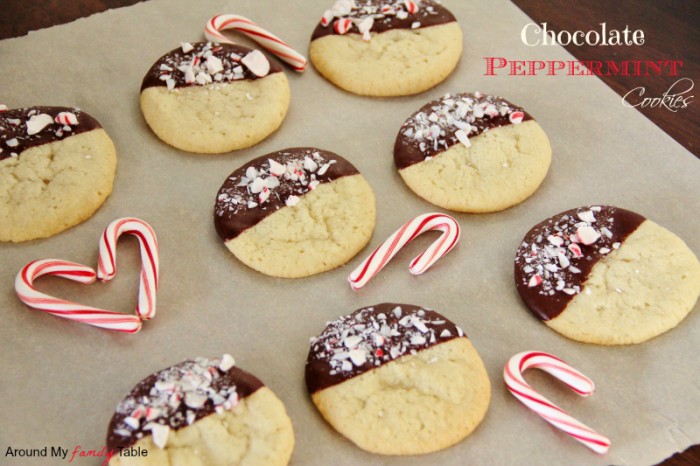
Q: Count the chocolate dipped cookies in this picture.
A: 8